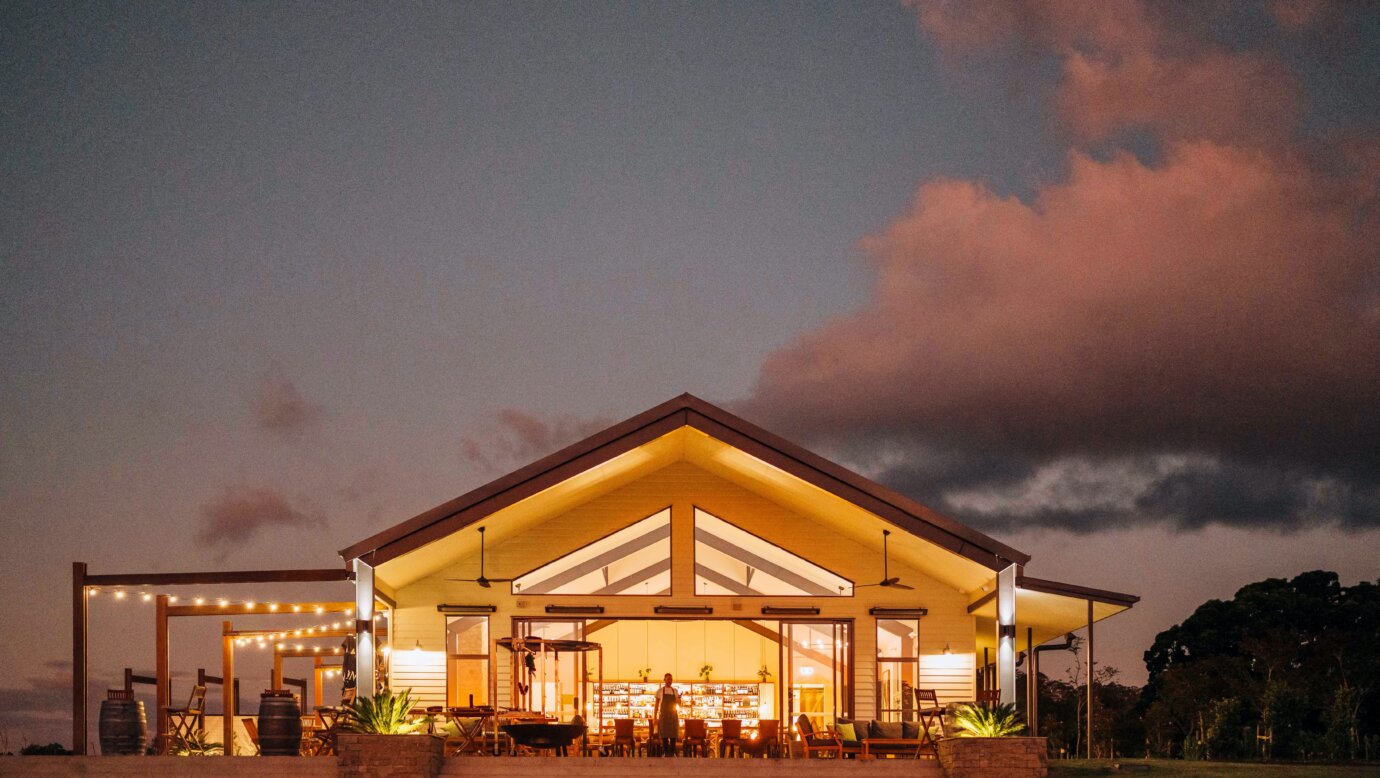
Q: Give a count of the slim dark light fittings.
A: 5